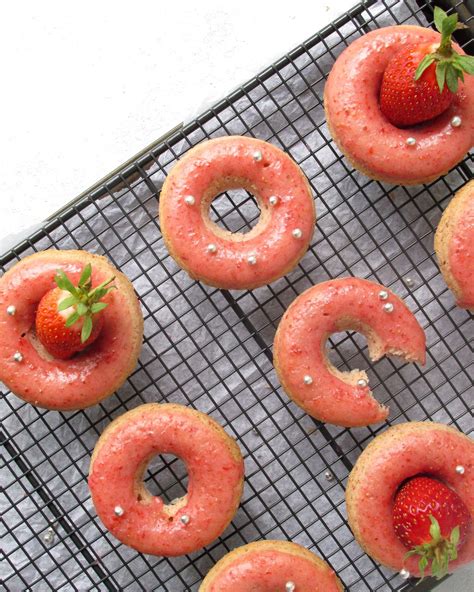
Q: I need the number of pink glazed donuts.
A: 8